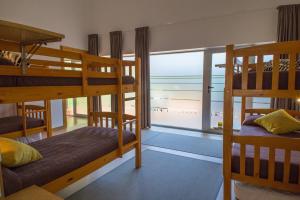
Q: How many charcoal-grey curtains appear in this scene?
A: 4